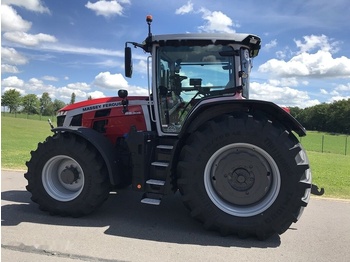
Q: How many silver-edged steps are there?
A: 4